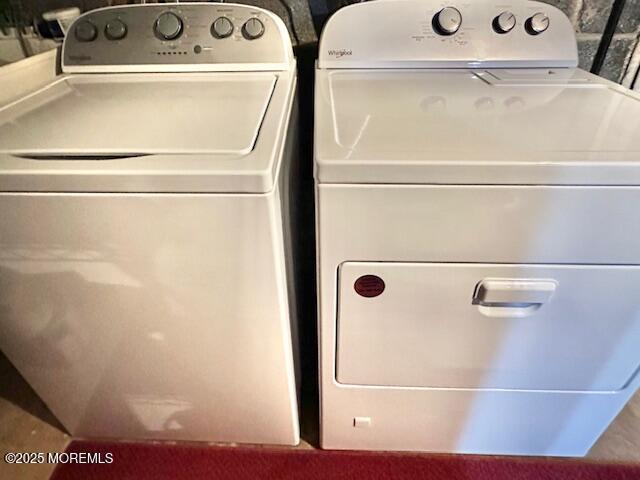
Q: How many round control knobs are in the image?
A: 8